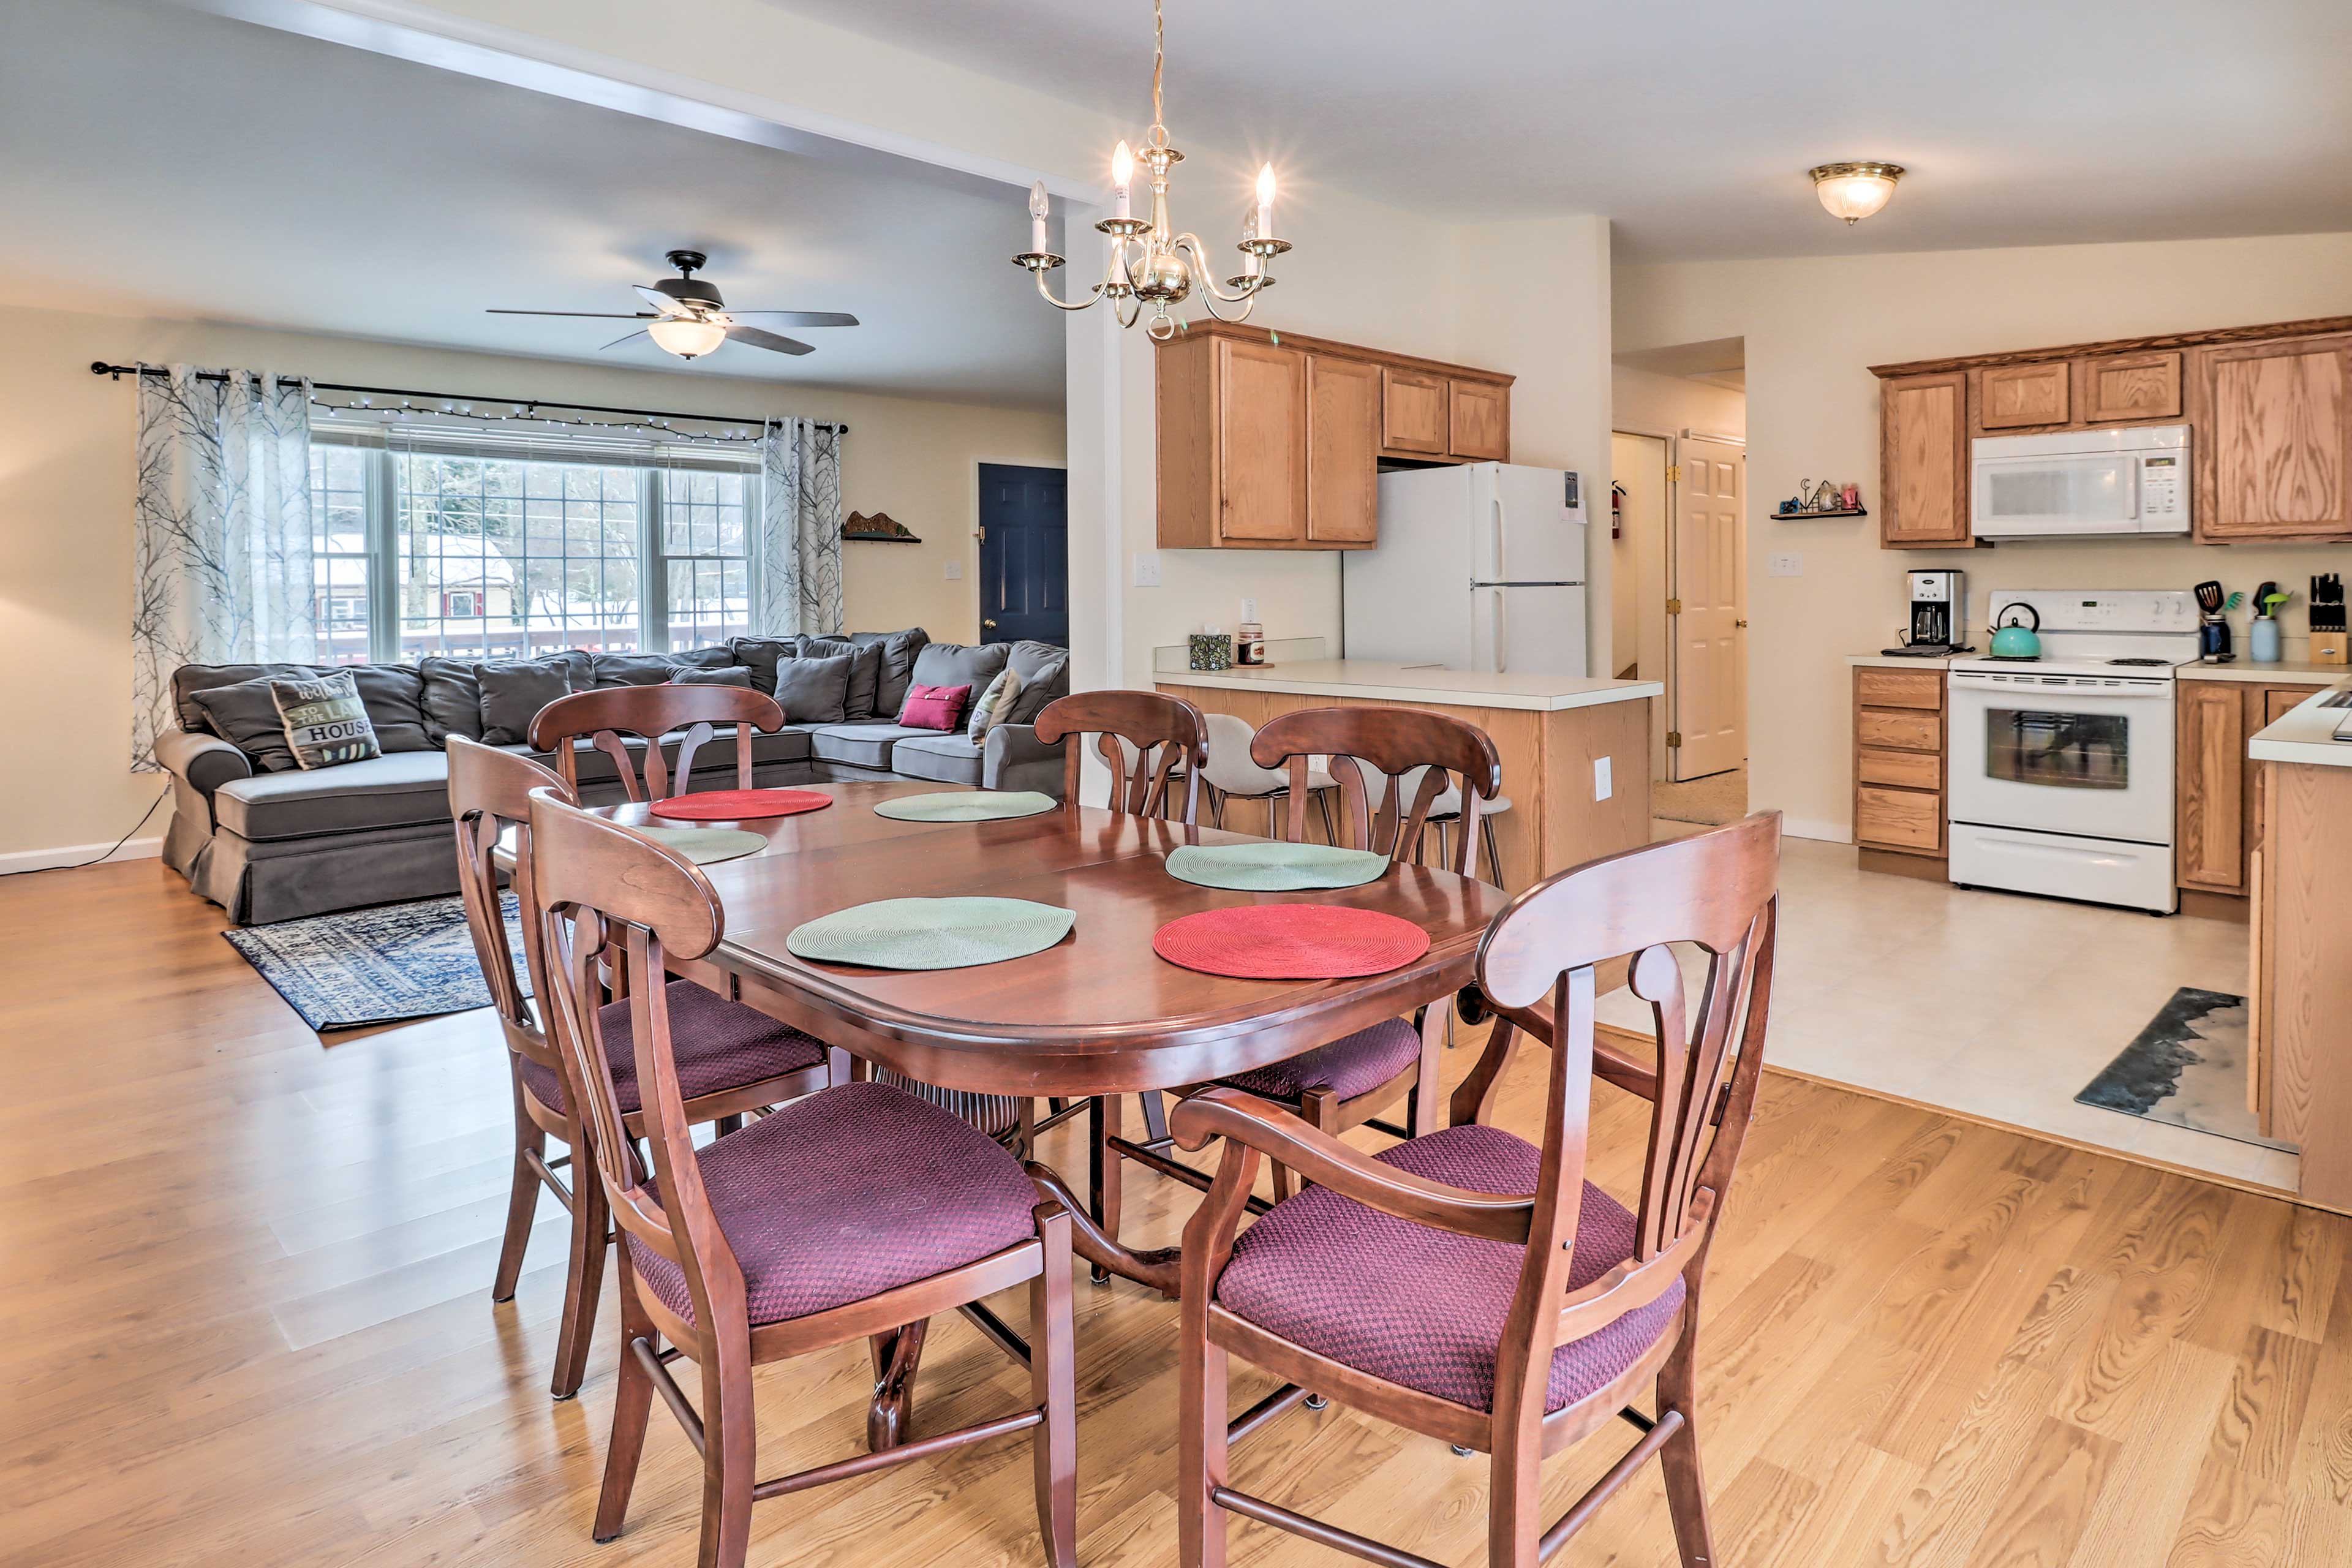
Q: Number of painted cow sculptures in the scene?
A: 0